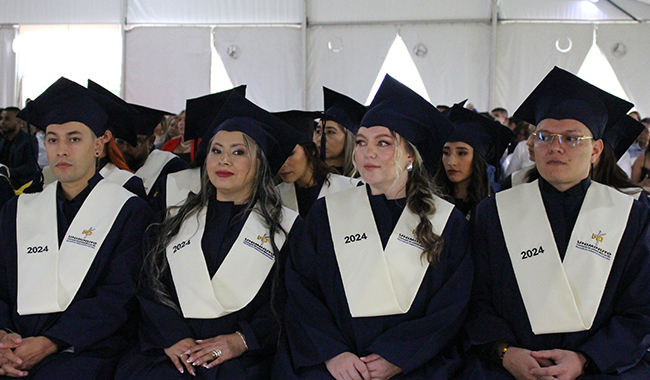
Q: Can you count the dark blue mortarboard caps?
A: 11